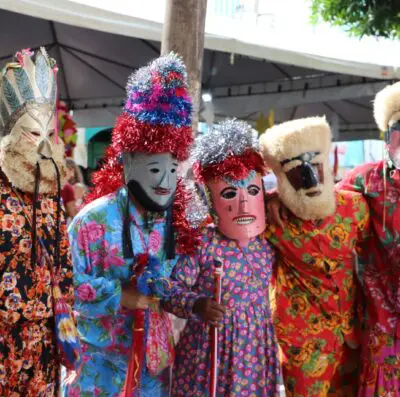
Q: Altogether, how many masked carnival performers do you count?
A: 5